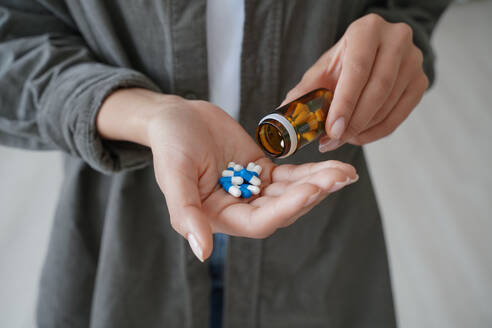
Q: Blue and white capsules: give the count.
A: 10